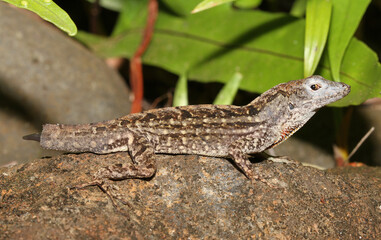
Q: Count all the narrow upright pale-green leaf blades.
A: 2